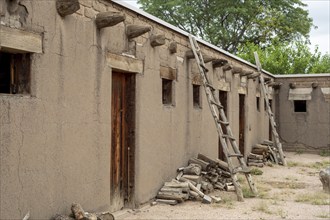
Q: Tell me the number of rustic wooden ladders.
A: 2